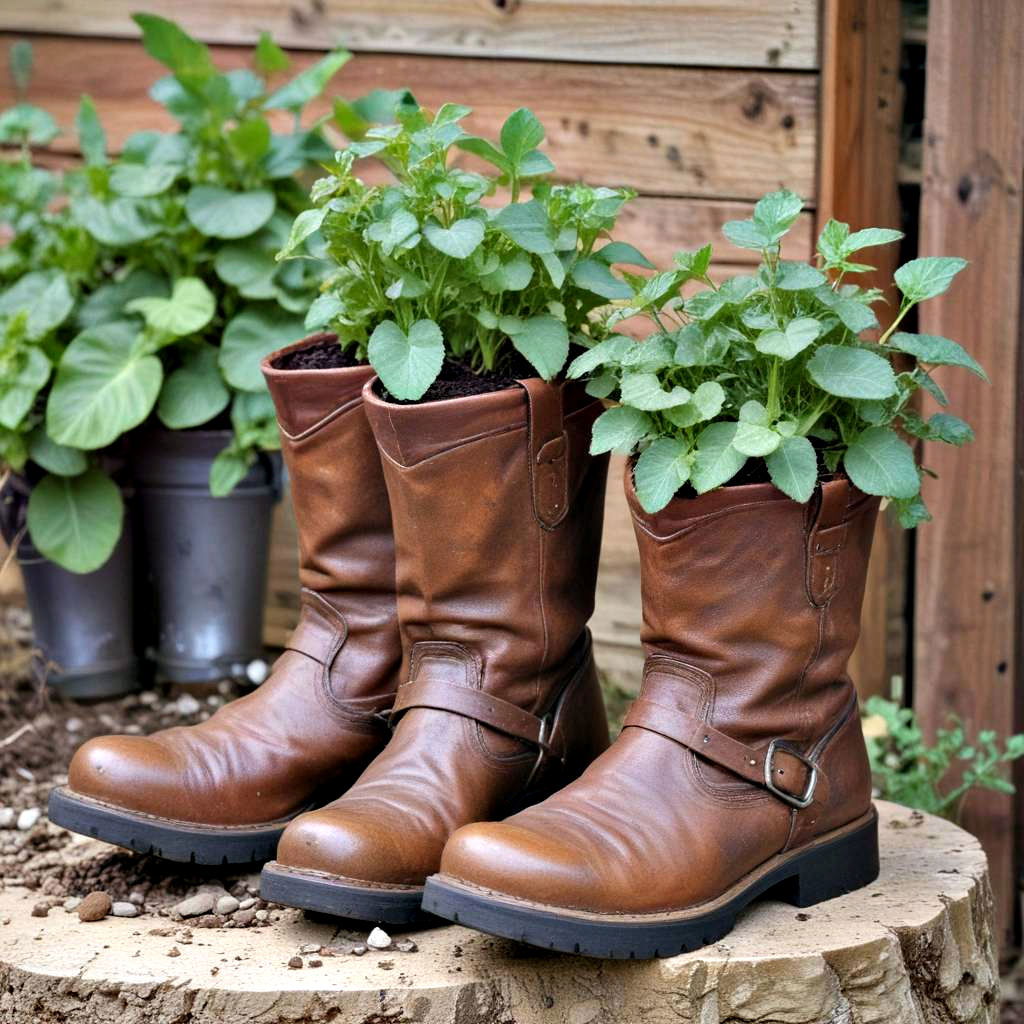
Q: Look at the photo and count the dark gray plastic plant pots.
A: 2